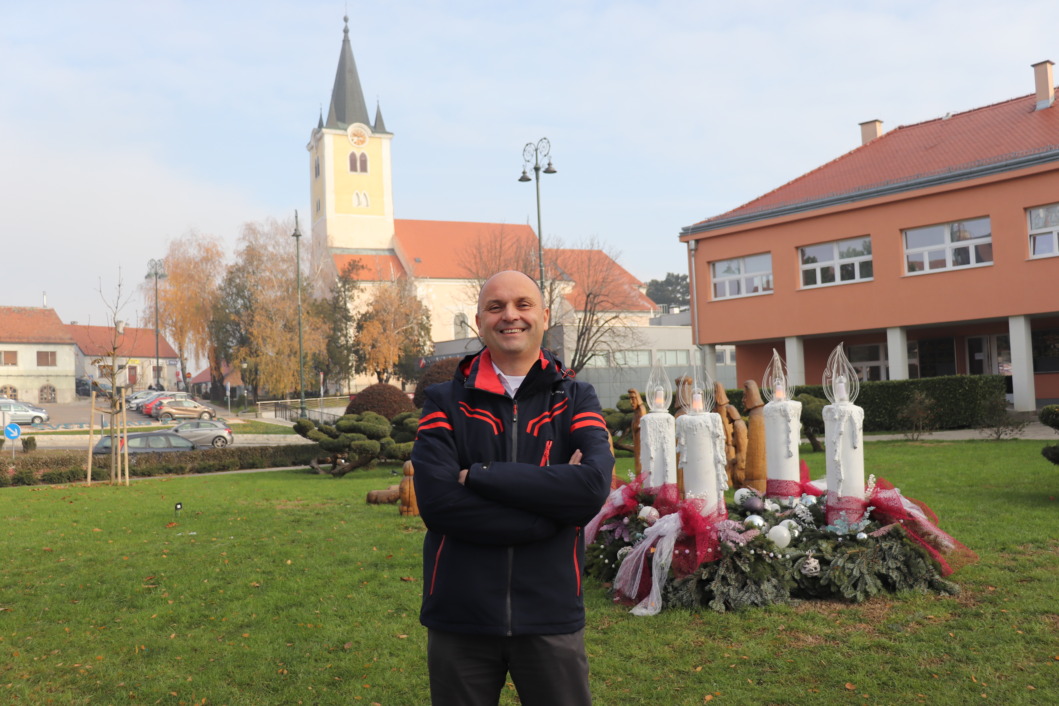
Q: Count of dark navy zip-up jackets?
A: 1